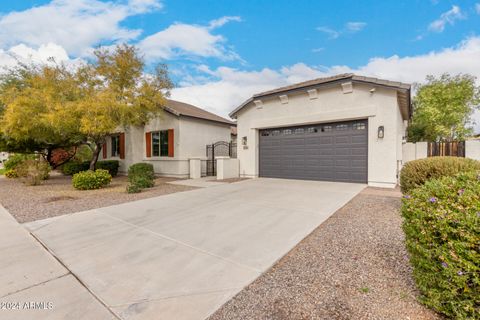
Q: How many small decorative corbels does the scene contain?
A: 4